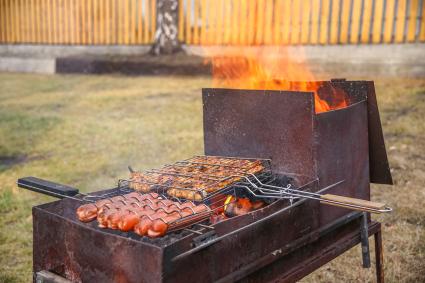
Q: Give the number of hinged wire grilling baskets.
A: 2